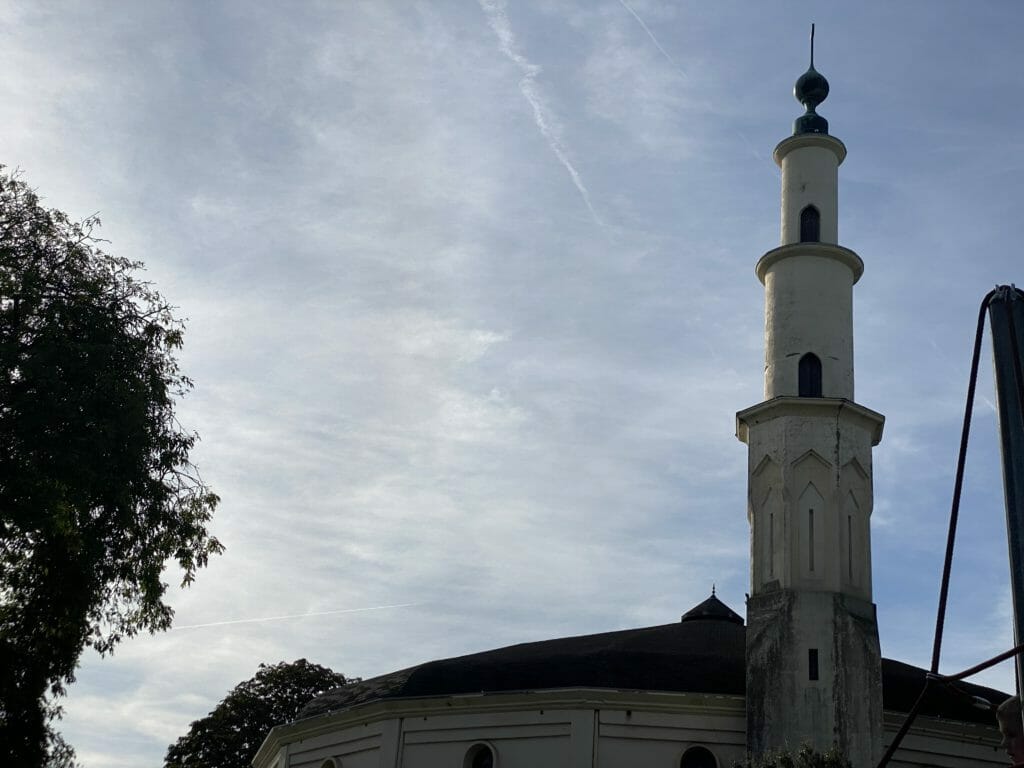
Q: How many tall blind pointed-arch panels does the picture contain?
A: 3